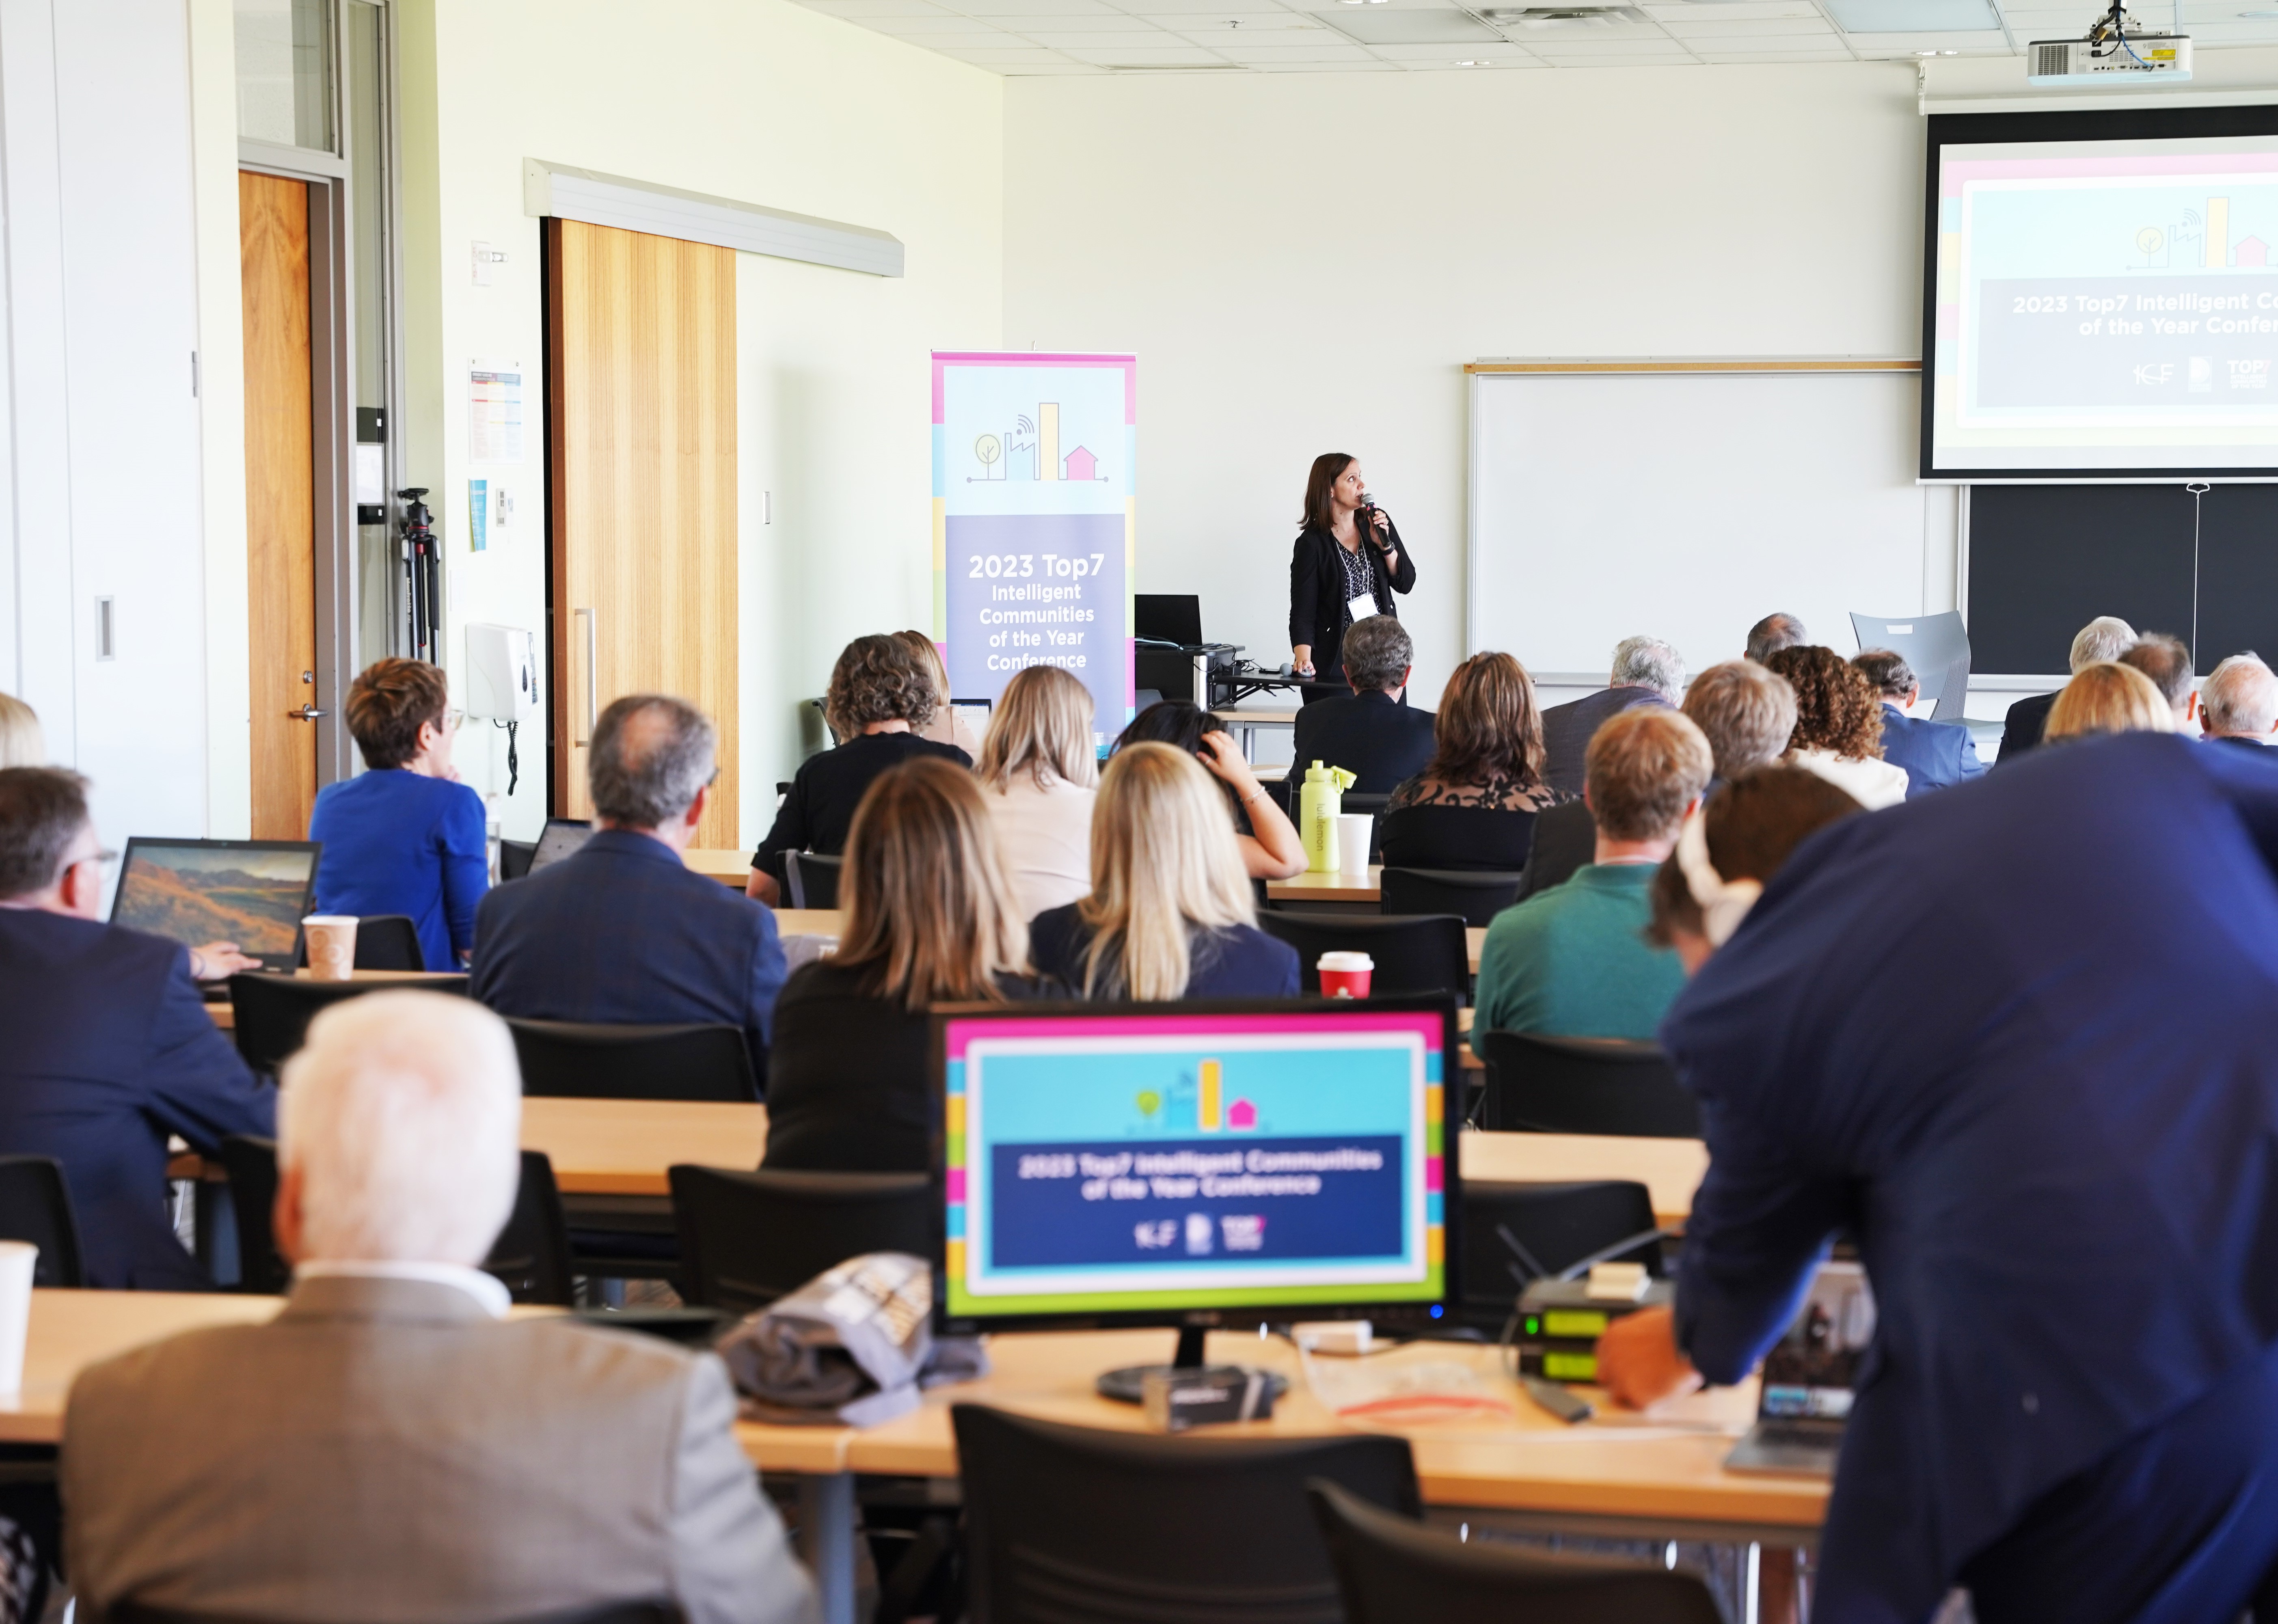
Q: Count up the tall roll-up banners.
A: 1